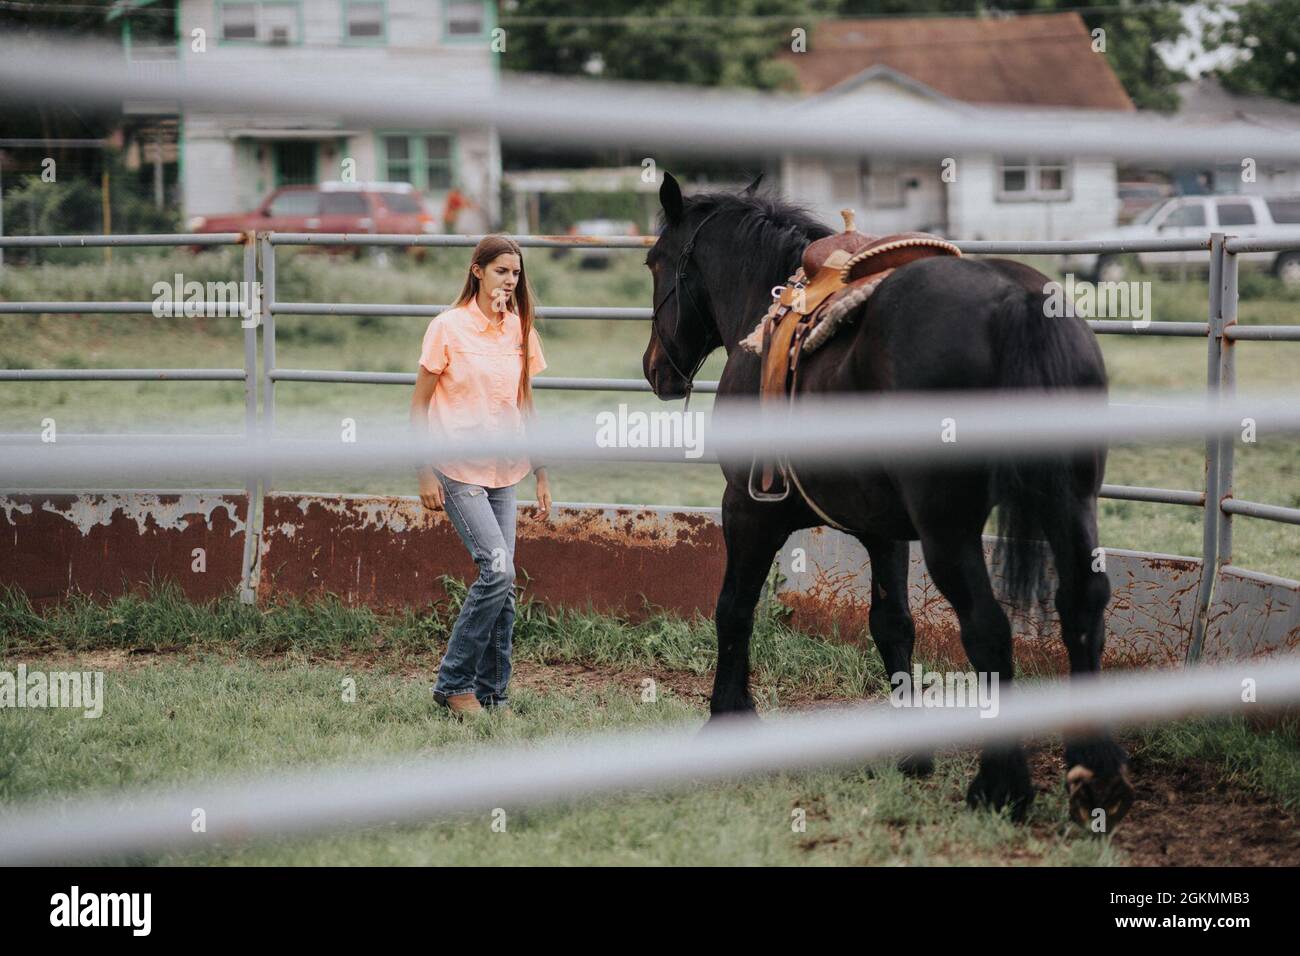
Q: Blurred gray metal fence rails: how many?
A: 3